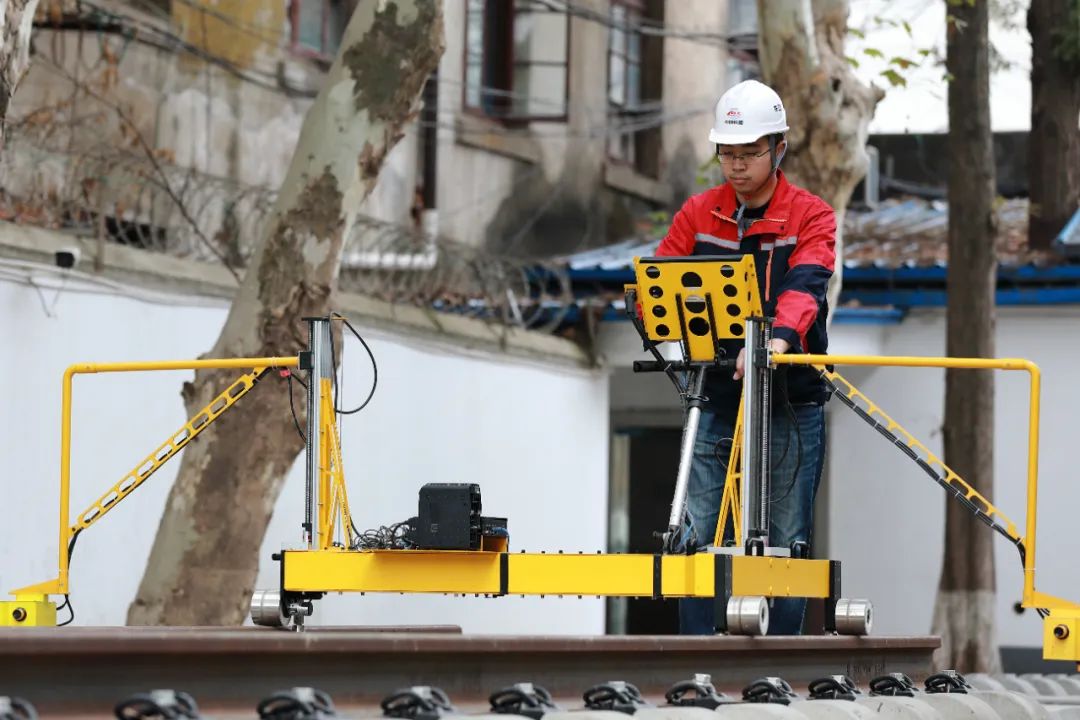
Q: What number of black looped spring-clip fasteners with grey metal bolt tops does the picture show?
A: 11